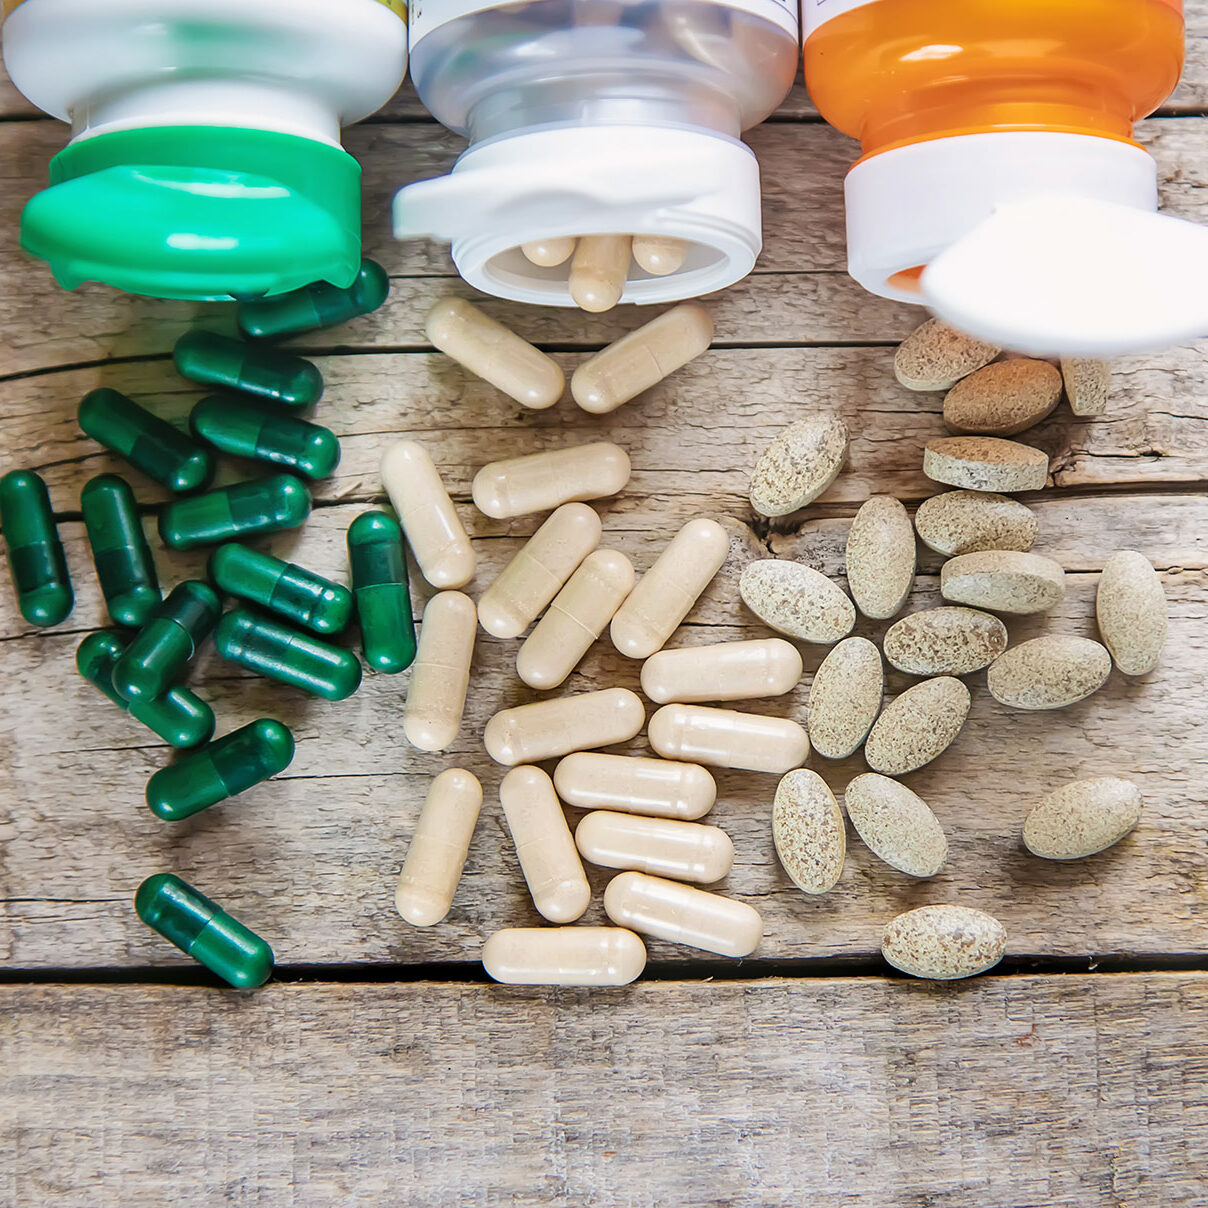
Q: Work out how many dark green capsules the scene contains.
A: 14